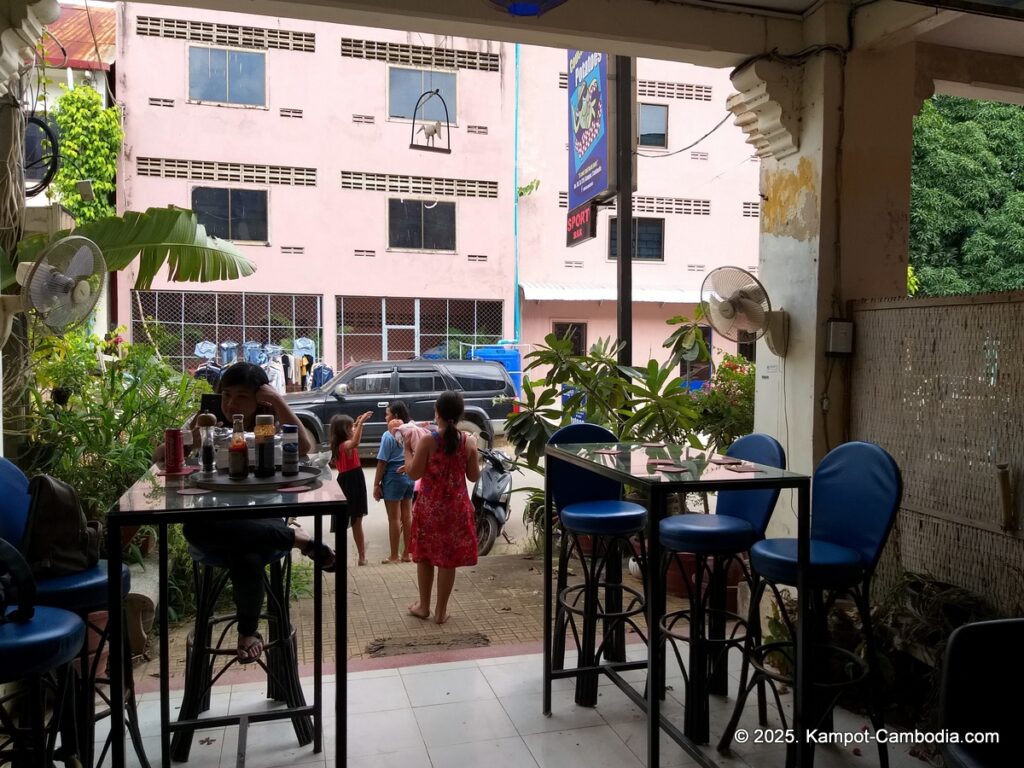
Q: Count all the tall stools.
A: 6